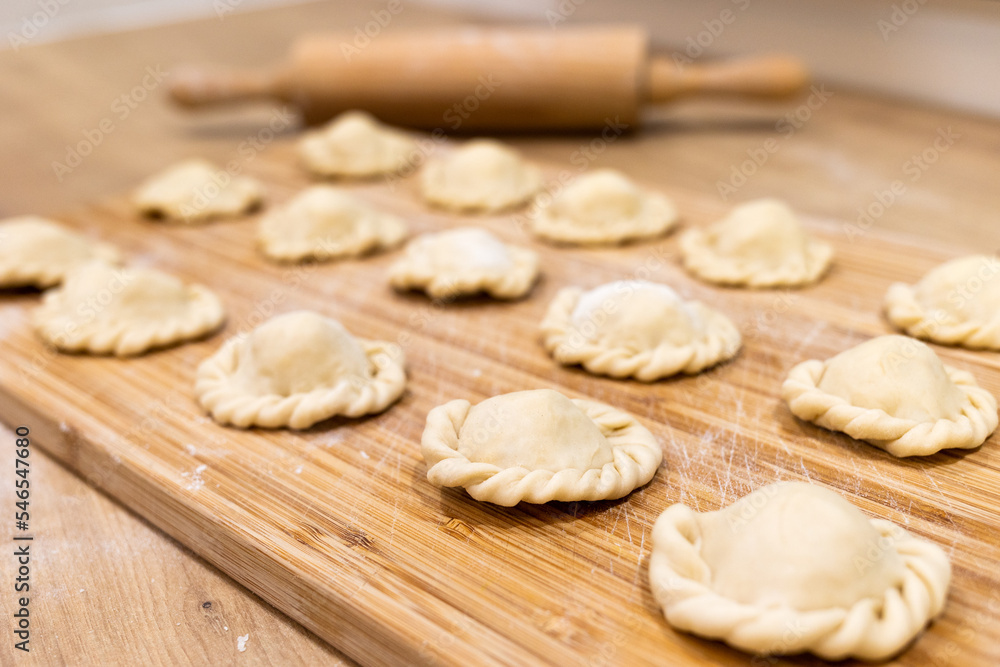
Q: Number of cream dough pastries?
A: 15